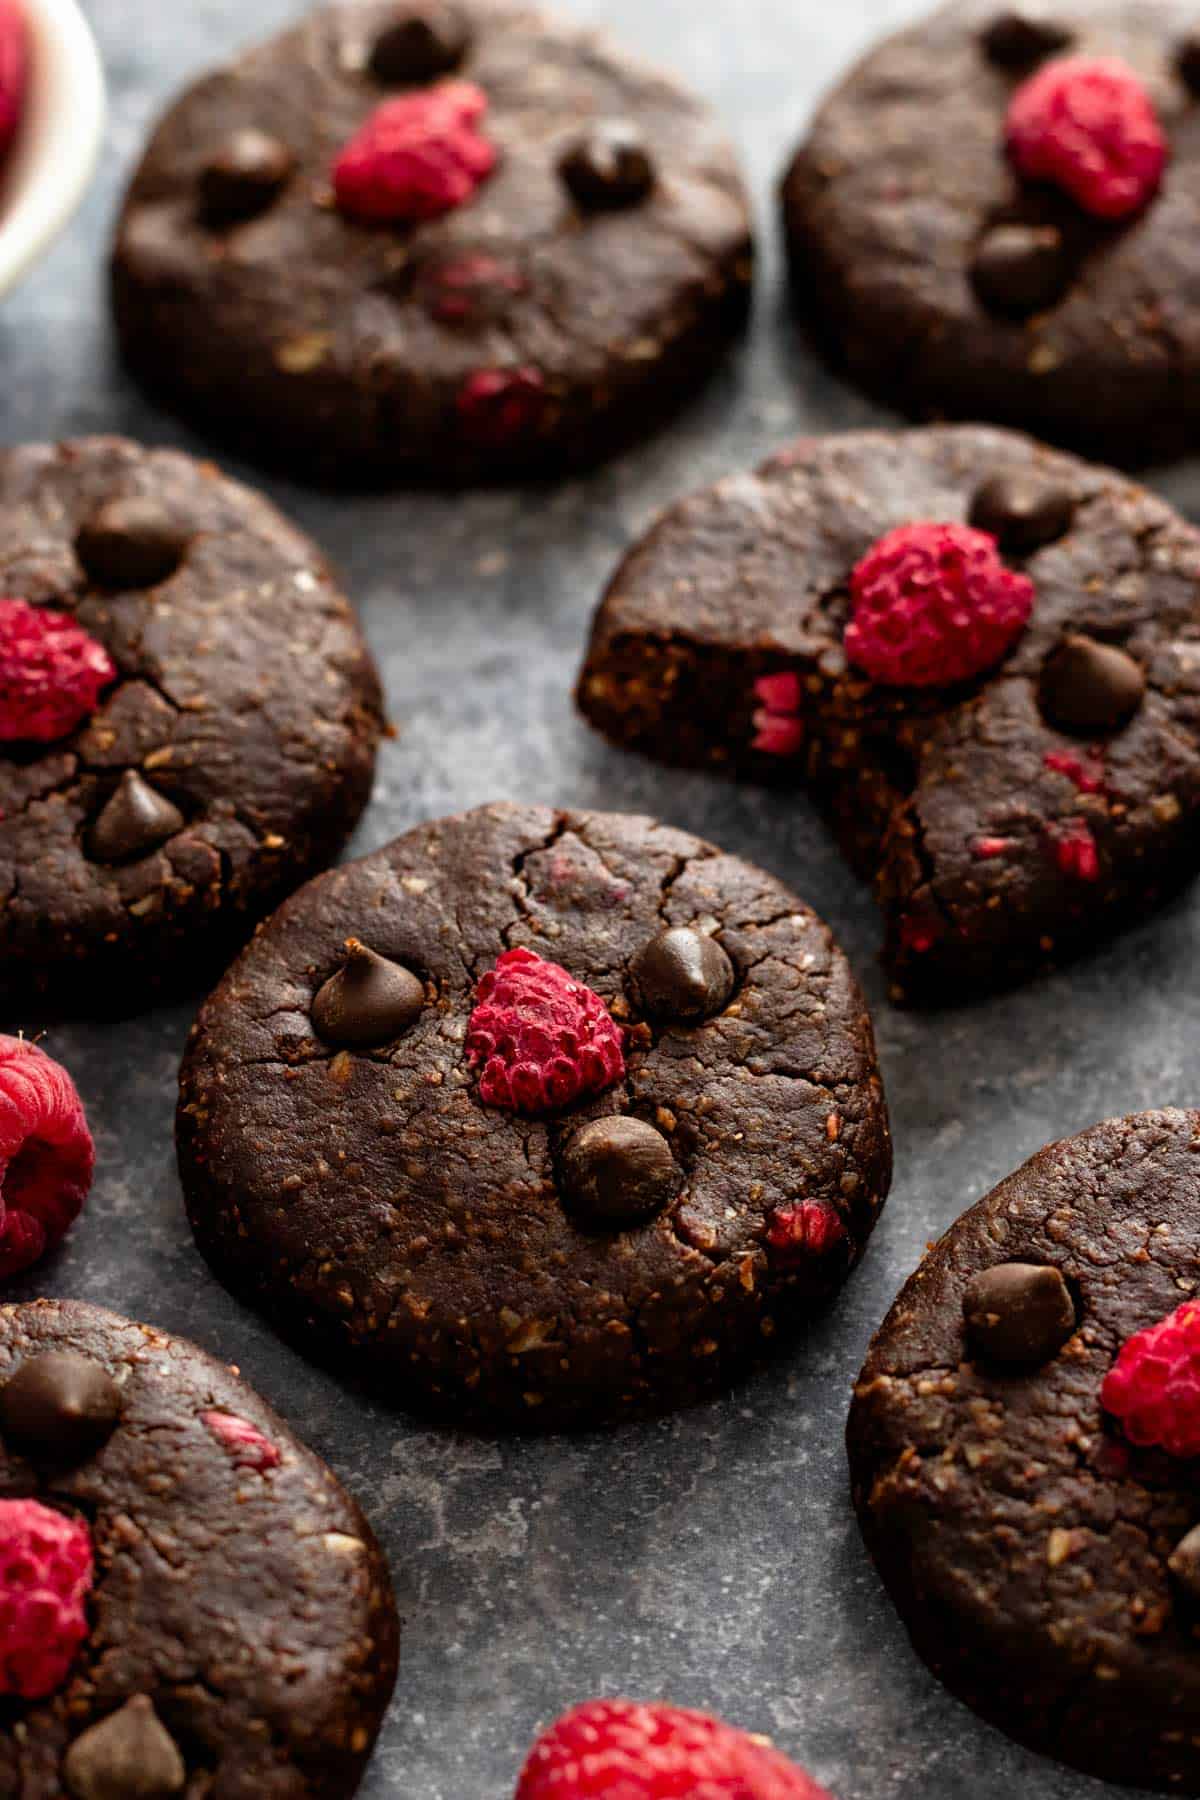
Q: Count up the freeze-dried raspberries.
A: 7